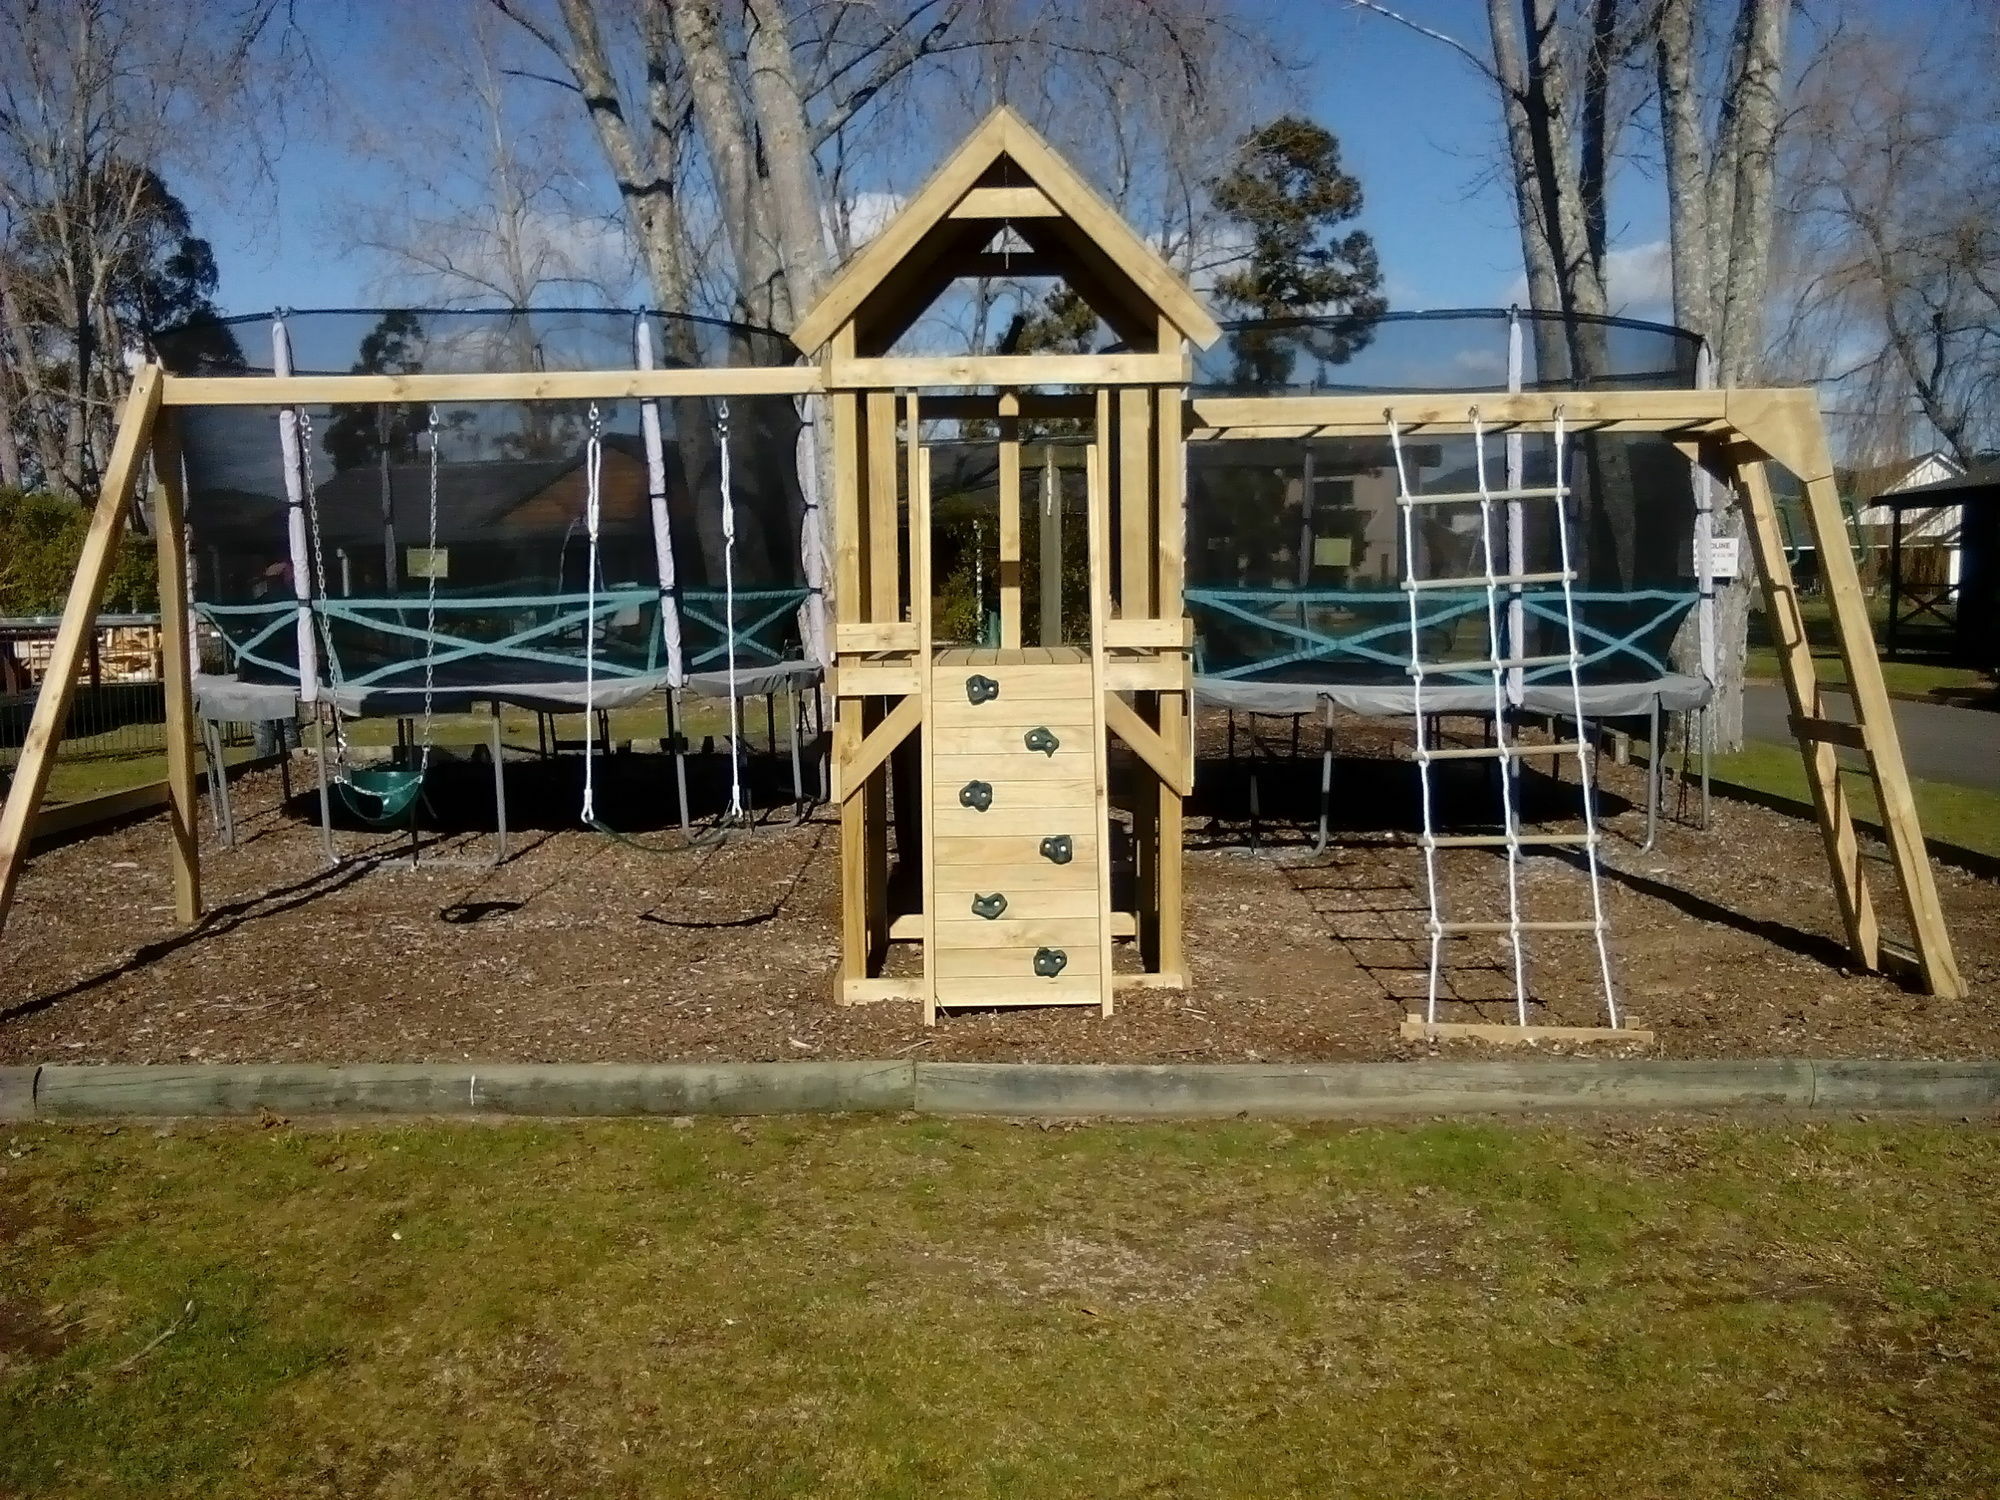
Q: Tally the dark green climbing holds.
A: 6